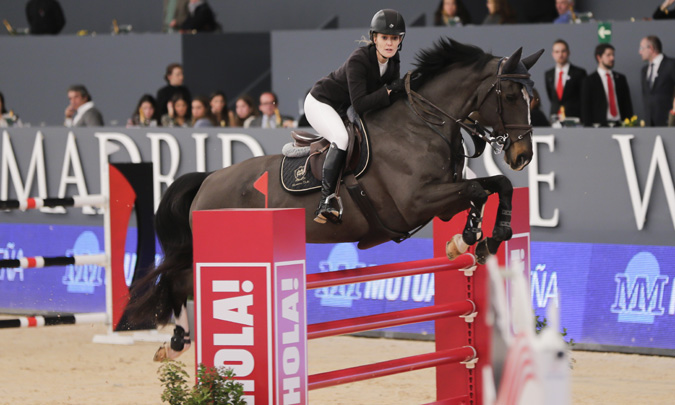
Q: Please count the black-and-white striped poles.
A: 3